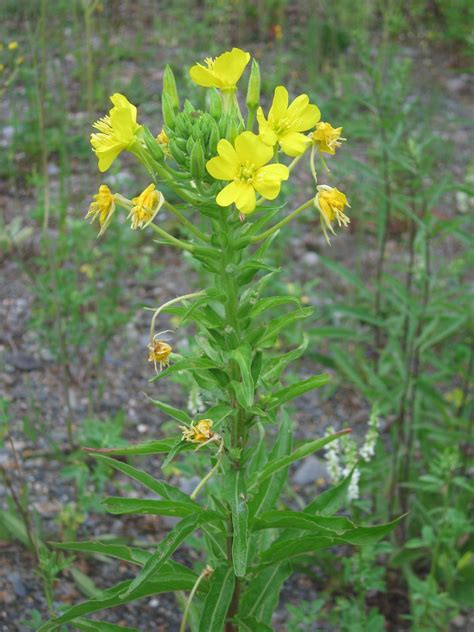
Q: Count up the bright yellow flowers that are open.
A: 4